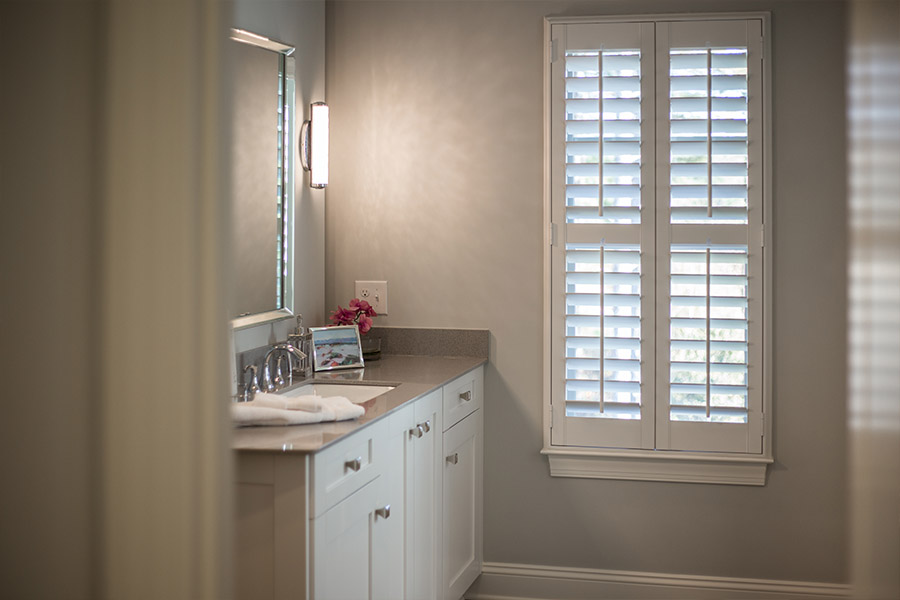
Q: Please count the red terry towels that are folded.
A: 0